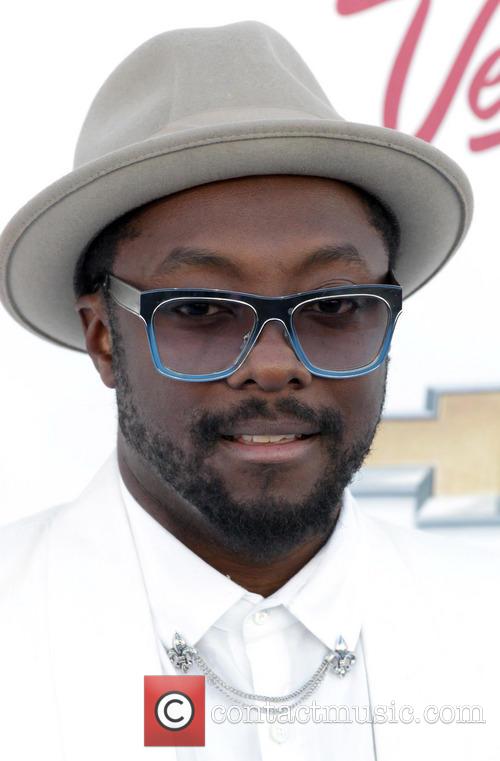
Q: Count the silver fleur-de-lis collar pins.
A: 2